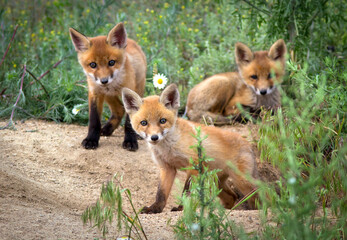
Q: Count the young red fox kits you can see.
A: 3